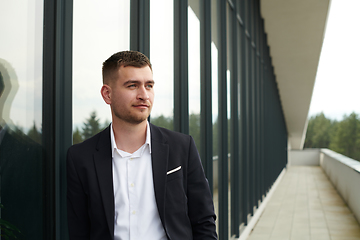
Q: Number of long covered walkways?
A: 1